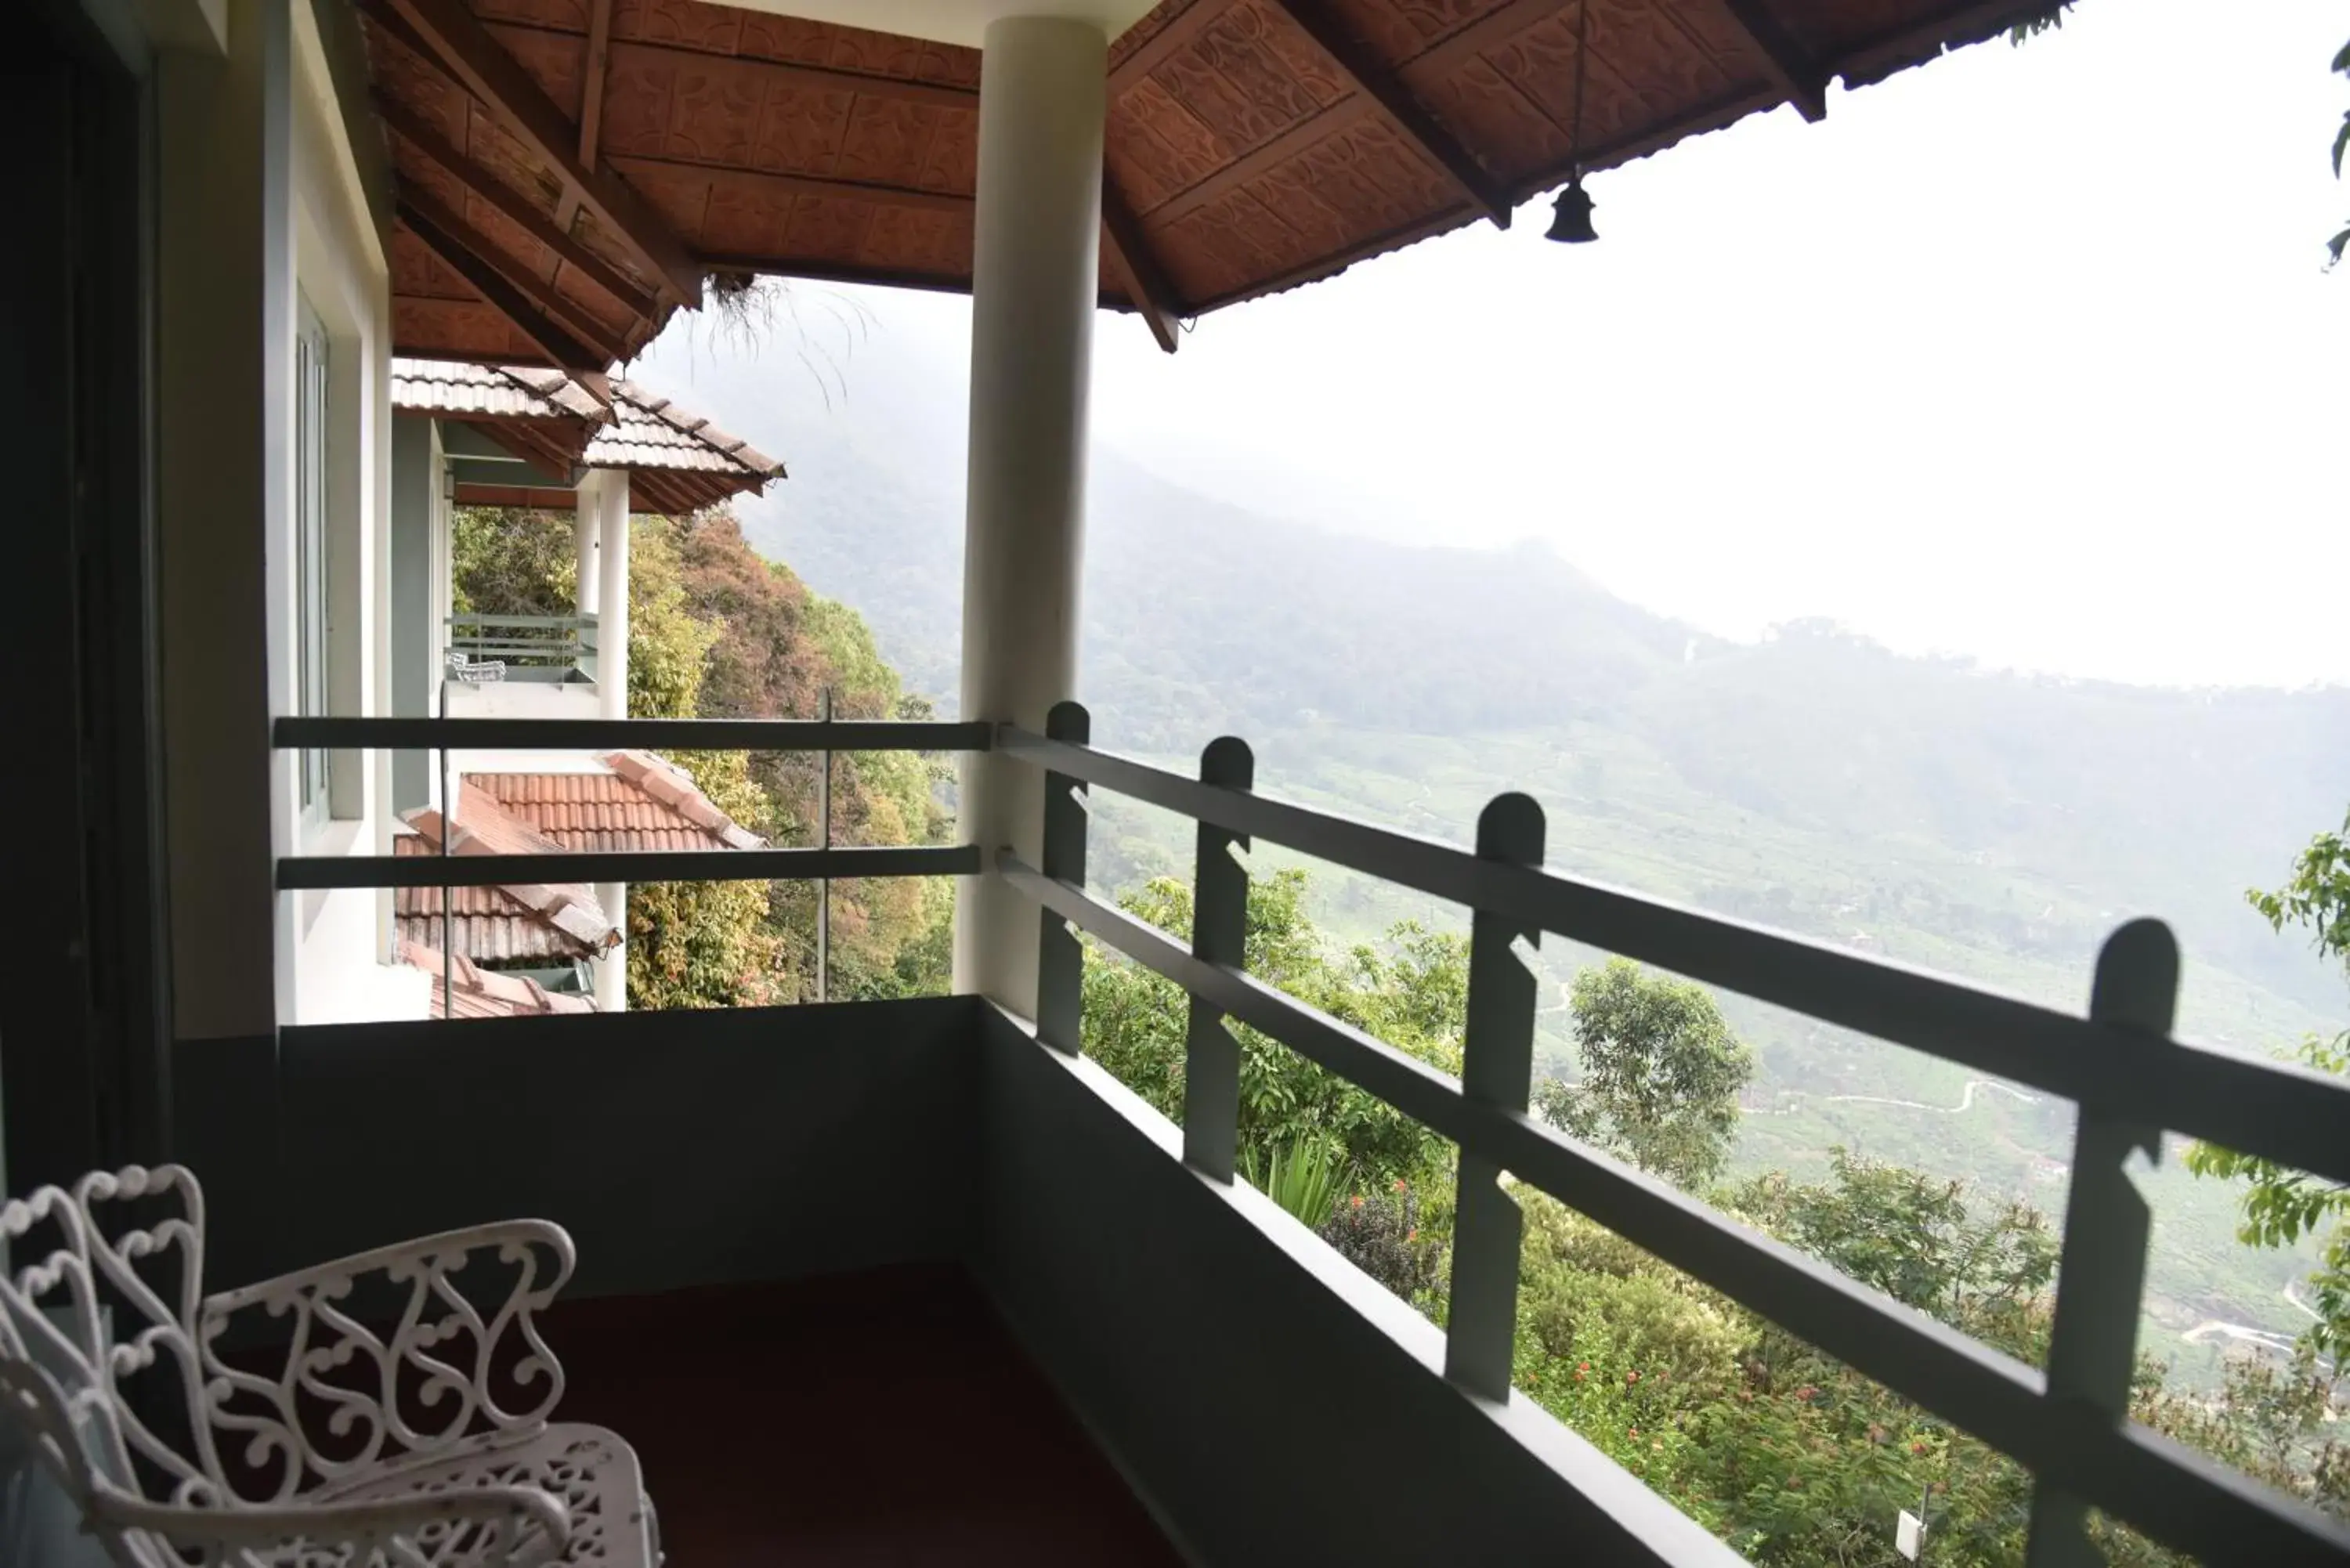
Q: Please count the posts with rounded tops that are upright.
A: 4